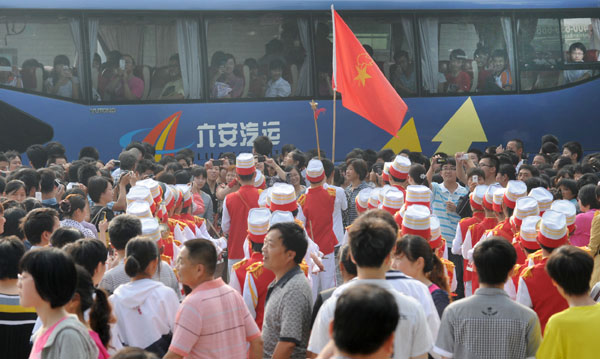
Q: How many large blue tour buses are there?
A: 1